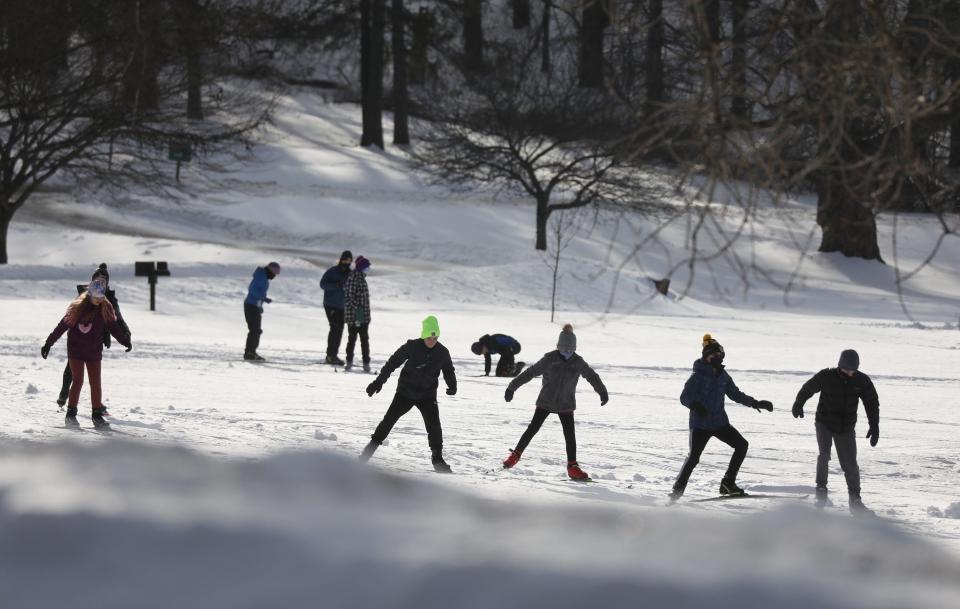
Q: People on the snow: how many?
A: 10